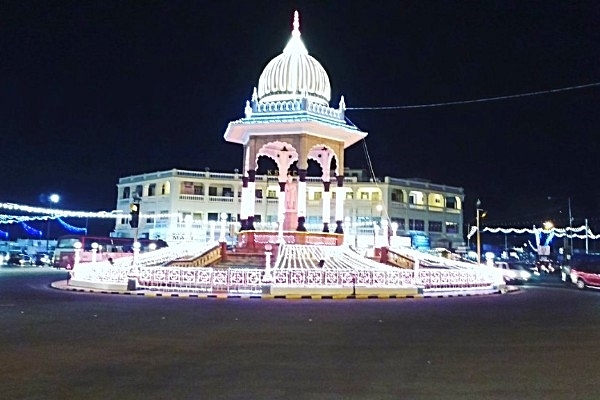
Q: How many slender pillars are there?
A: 6